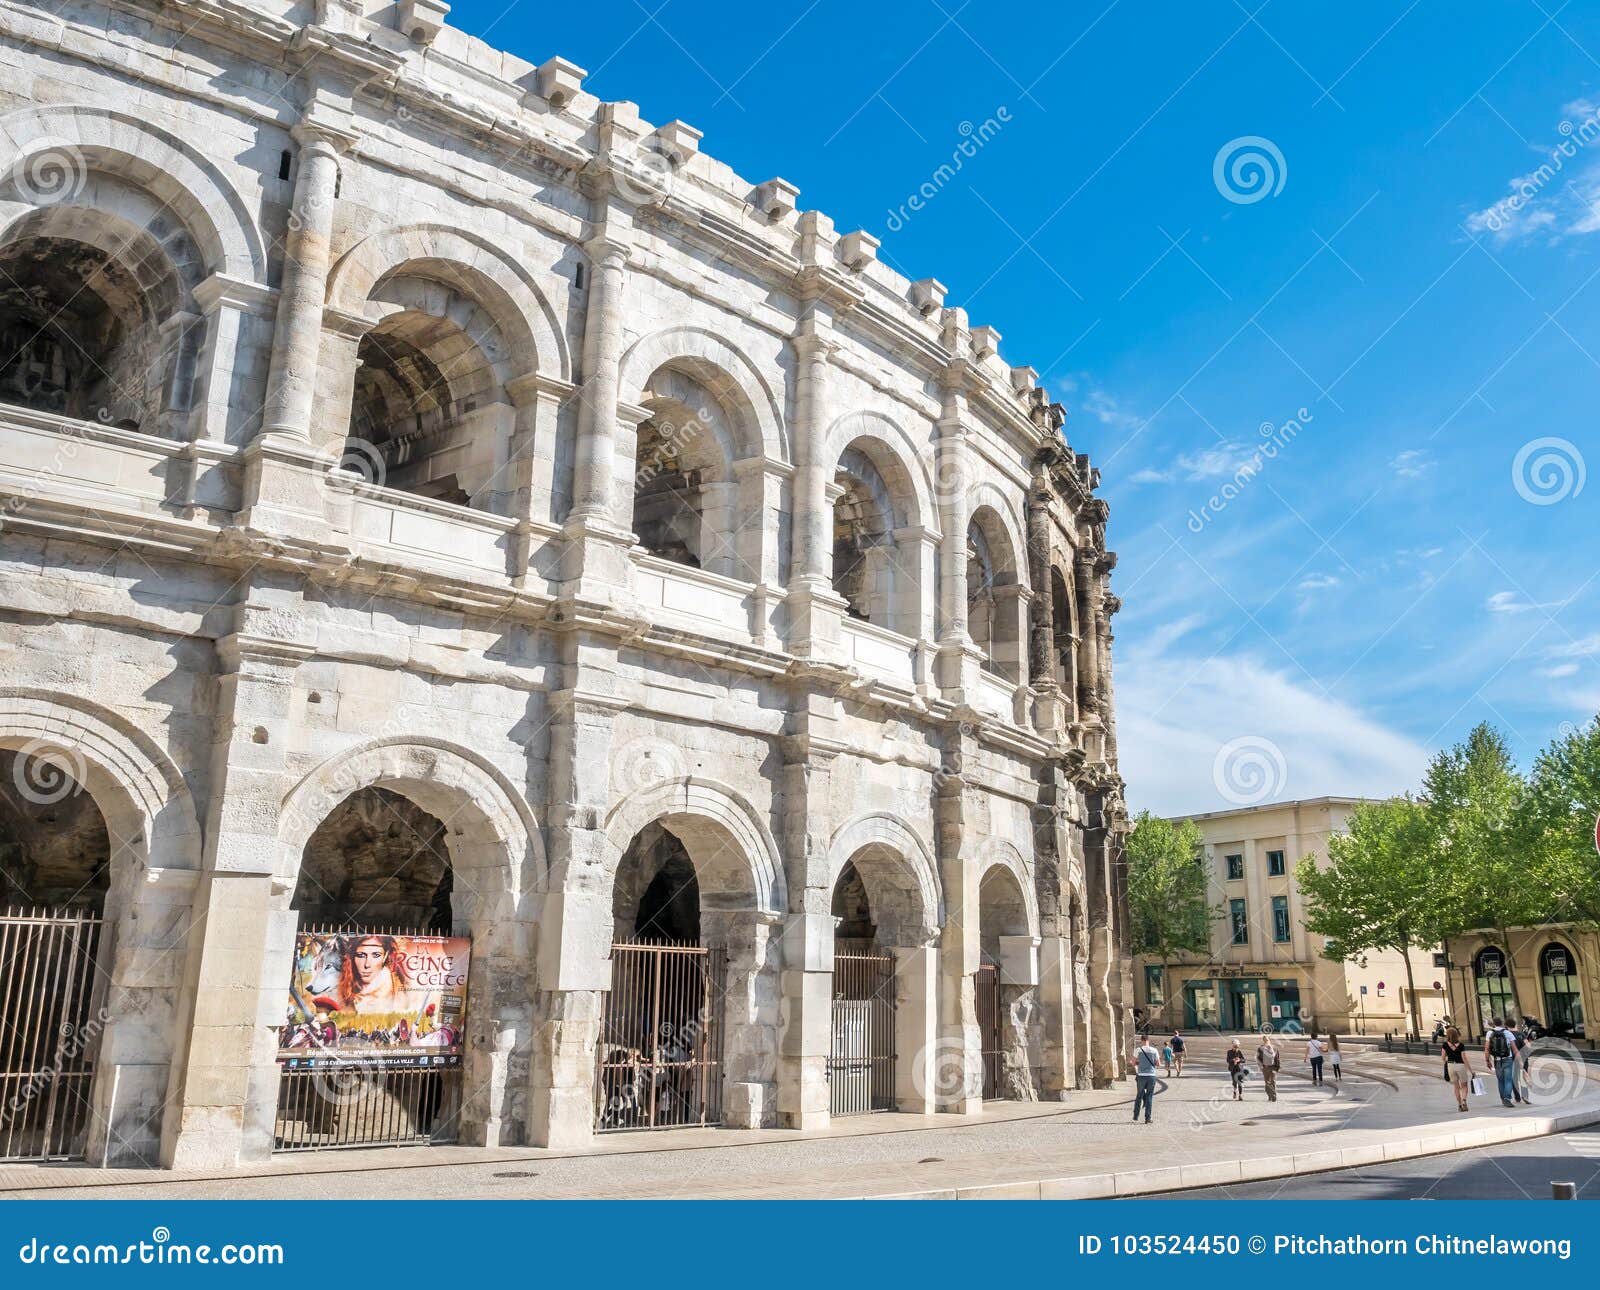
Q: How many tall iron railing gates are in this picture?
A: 5